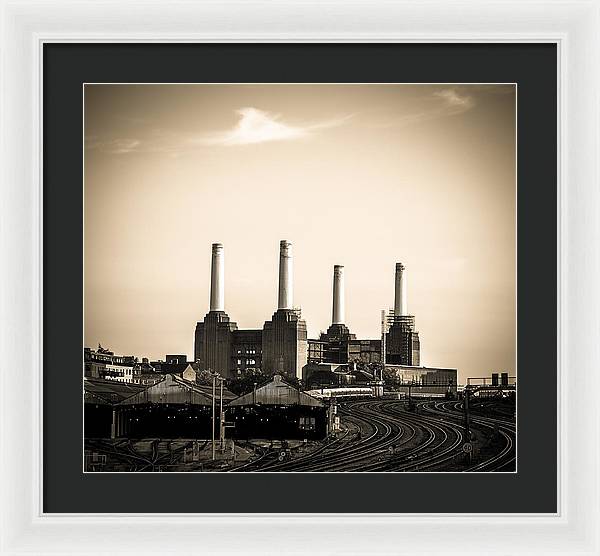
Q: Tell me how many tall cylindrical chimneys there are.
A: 4